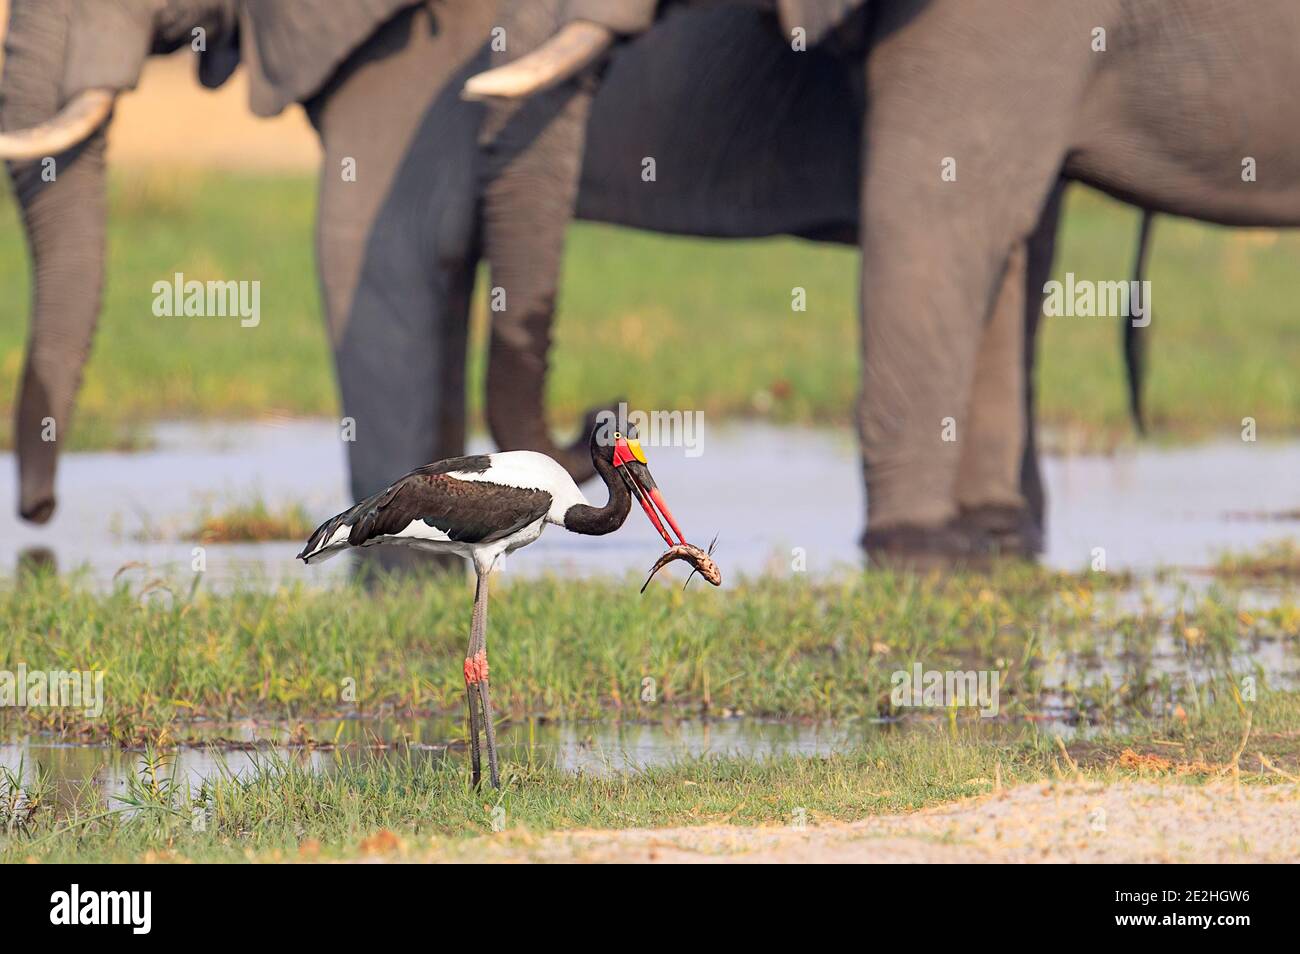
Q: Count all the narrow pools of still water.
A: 2